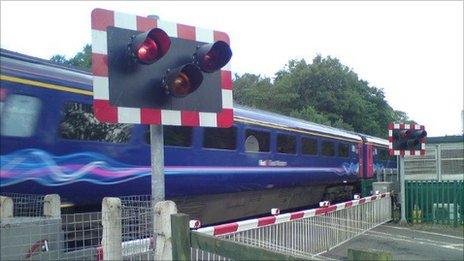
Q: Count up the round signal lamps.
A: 6